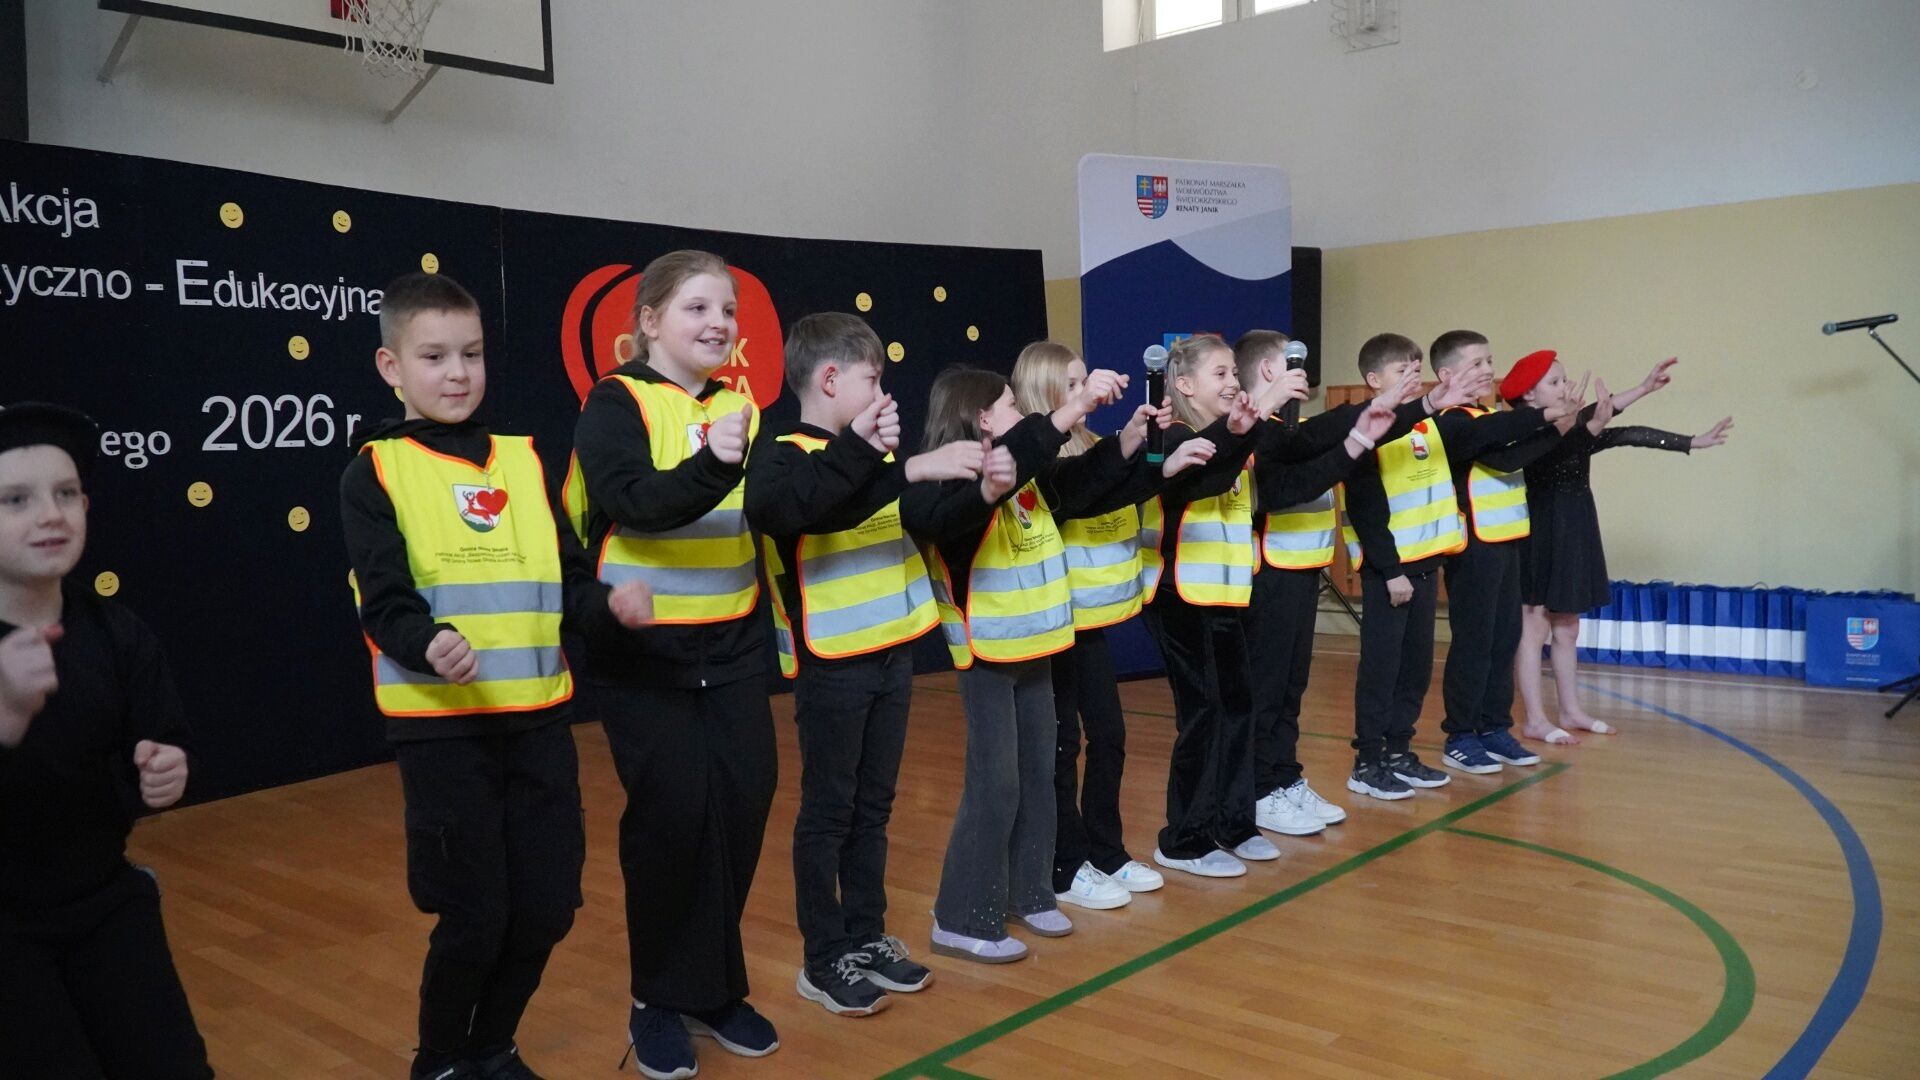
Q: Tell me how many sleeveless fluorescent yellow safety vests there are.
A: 9